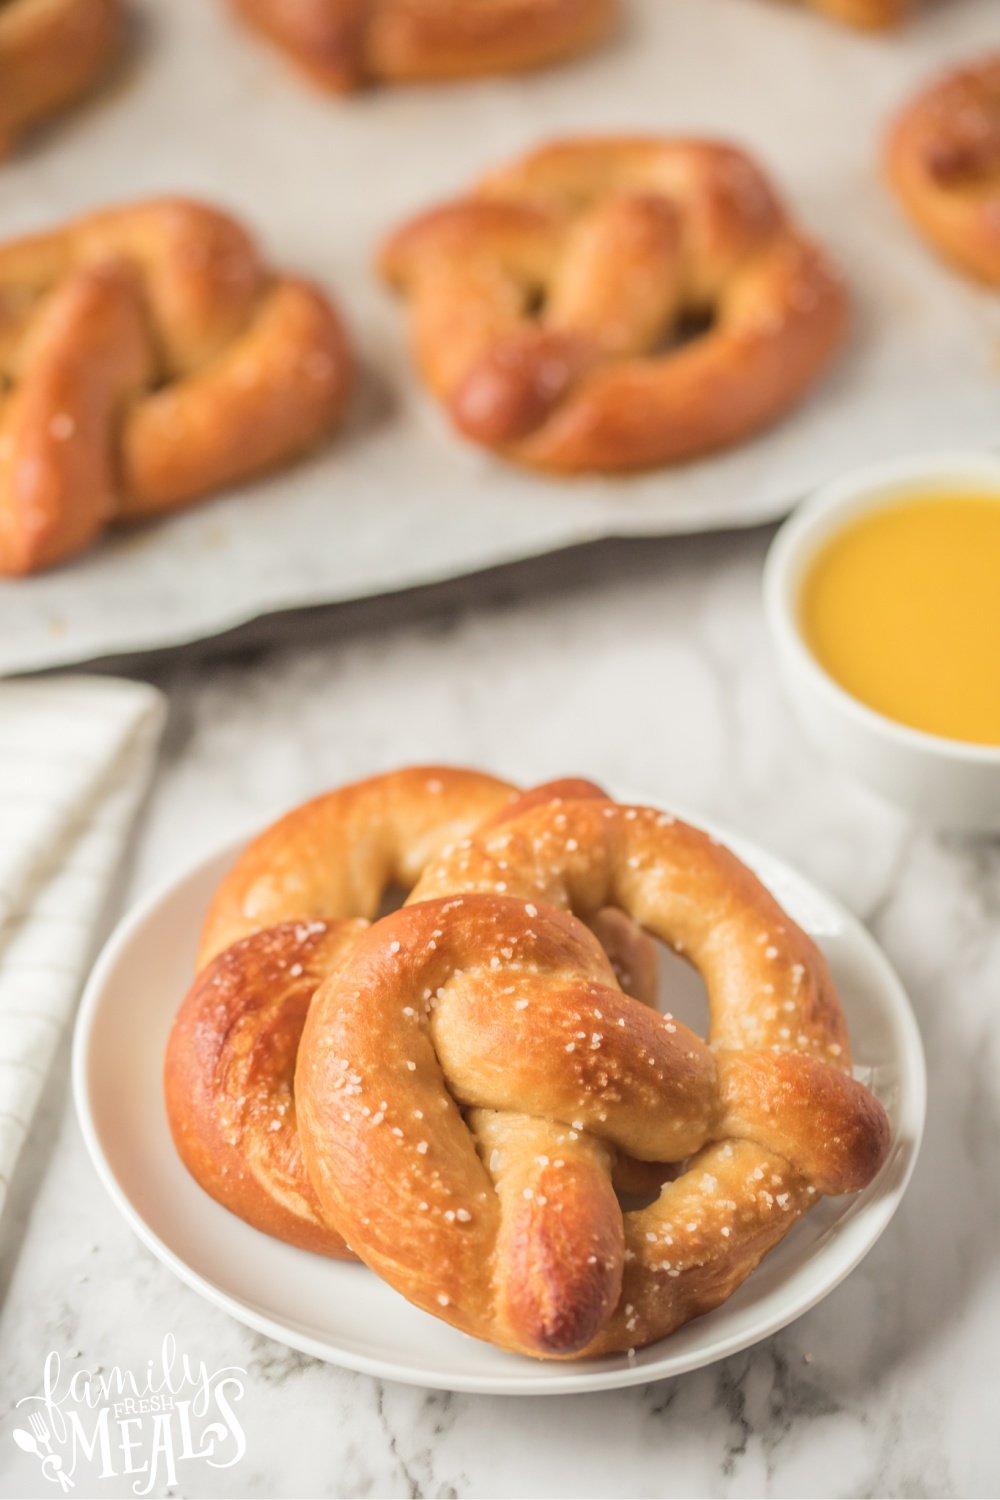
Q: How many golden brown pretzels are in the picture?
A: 8